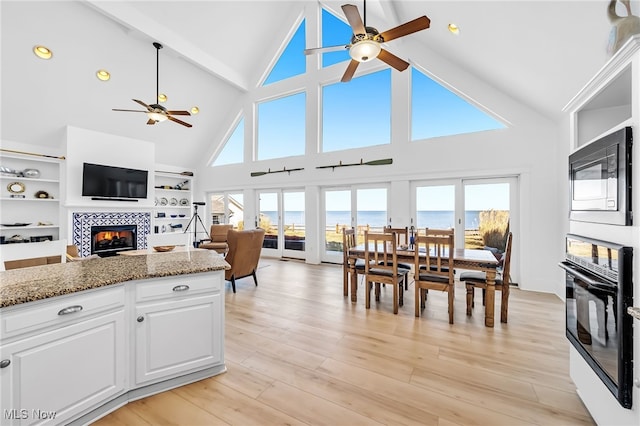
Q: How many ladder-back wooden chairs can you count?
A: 6